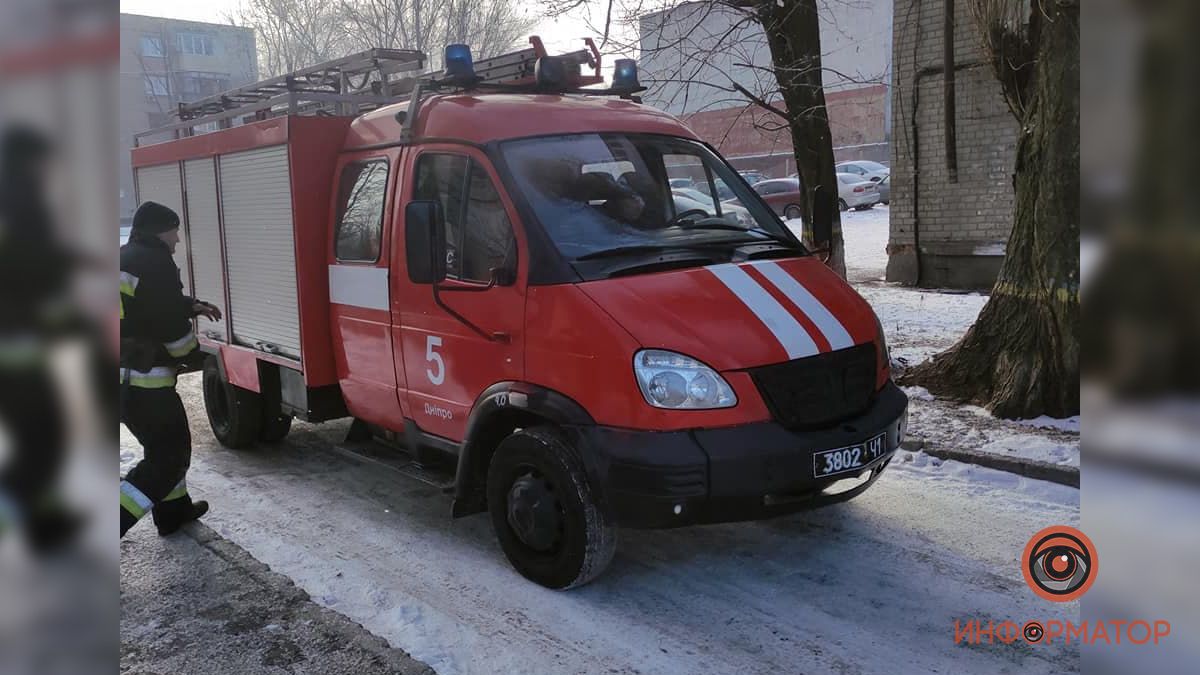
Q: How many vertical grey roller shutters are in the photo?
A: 3